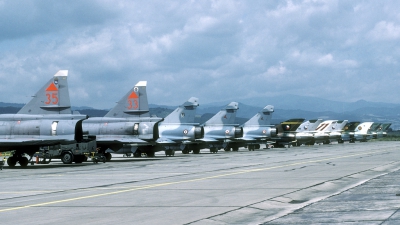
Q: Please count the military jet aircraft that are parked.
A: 13